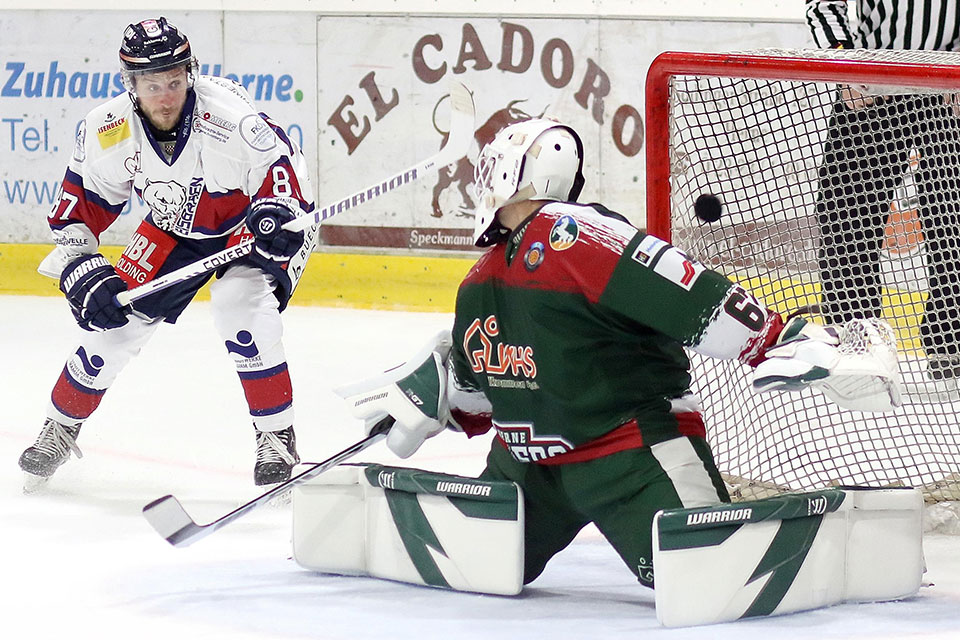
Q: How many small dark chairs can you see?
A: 0